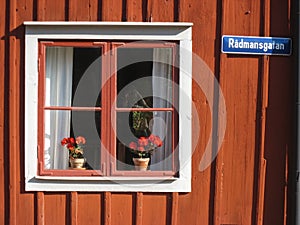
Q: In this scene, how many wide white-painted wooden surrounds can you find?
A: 1